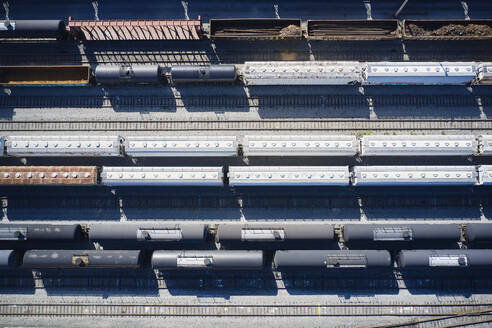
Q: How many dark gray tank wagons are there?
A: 13